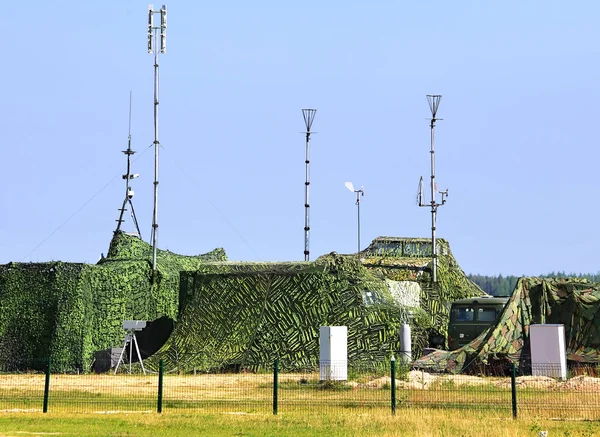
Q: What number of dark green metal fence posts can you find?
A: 5